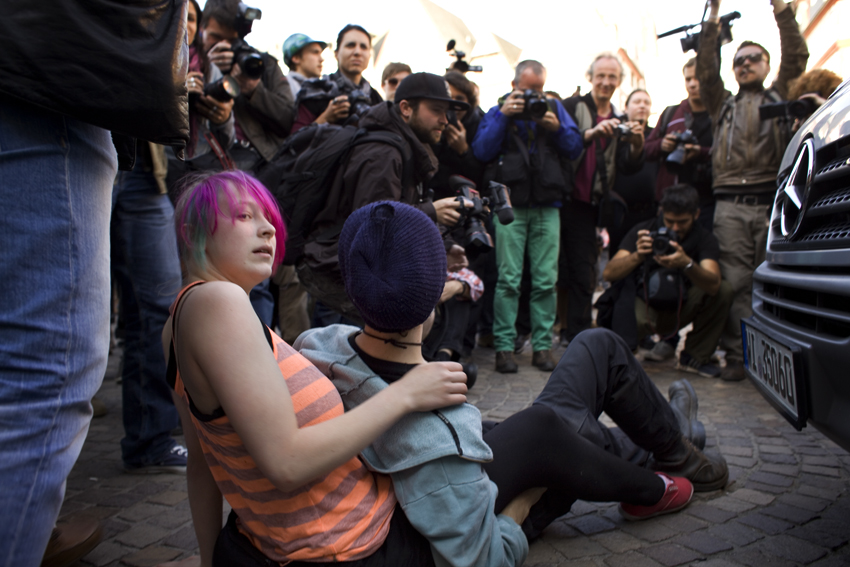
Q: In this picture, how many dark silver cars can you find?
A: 1